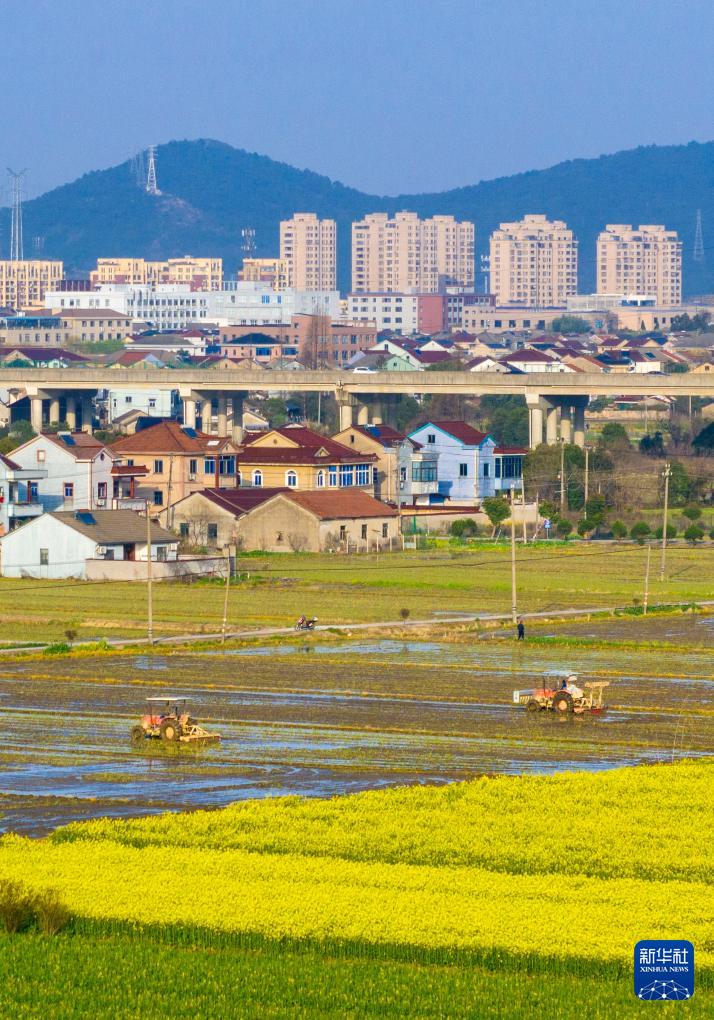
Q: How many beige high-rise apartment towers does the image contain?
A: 4